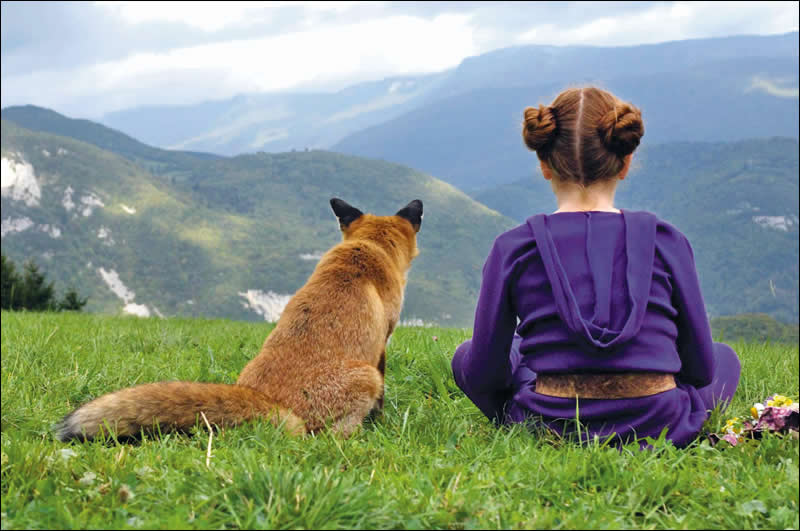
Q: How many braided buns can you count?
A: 2